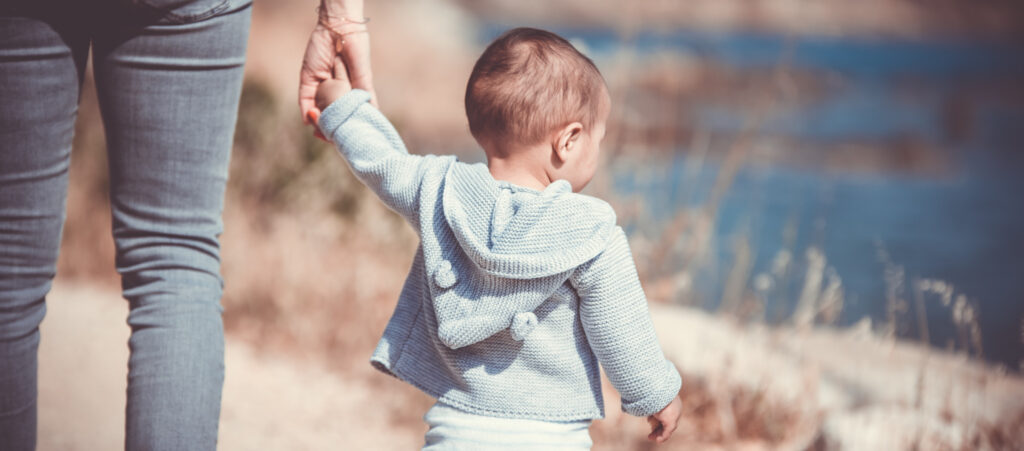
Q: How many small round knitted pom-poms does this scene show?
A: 2